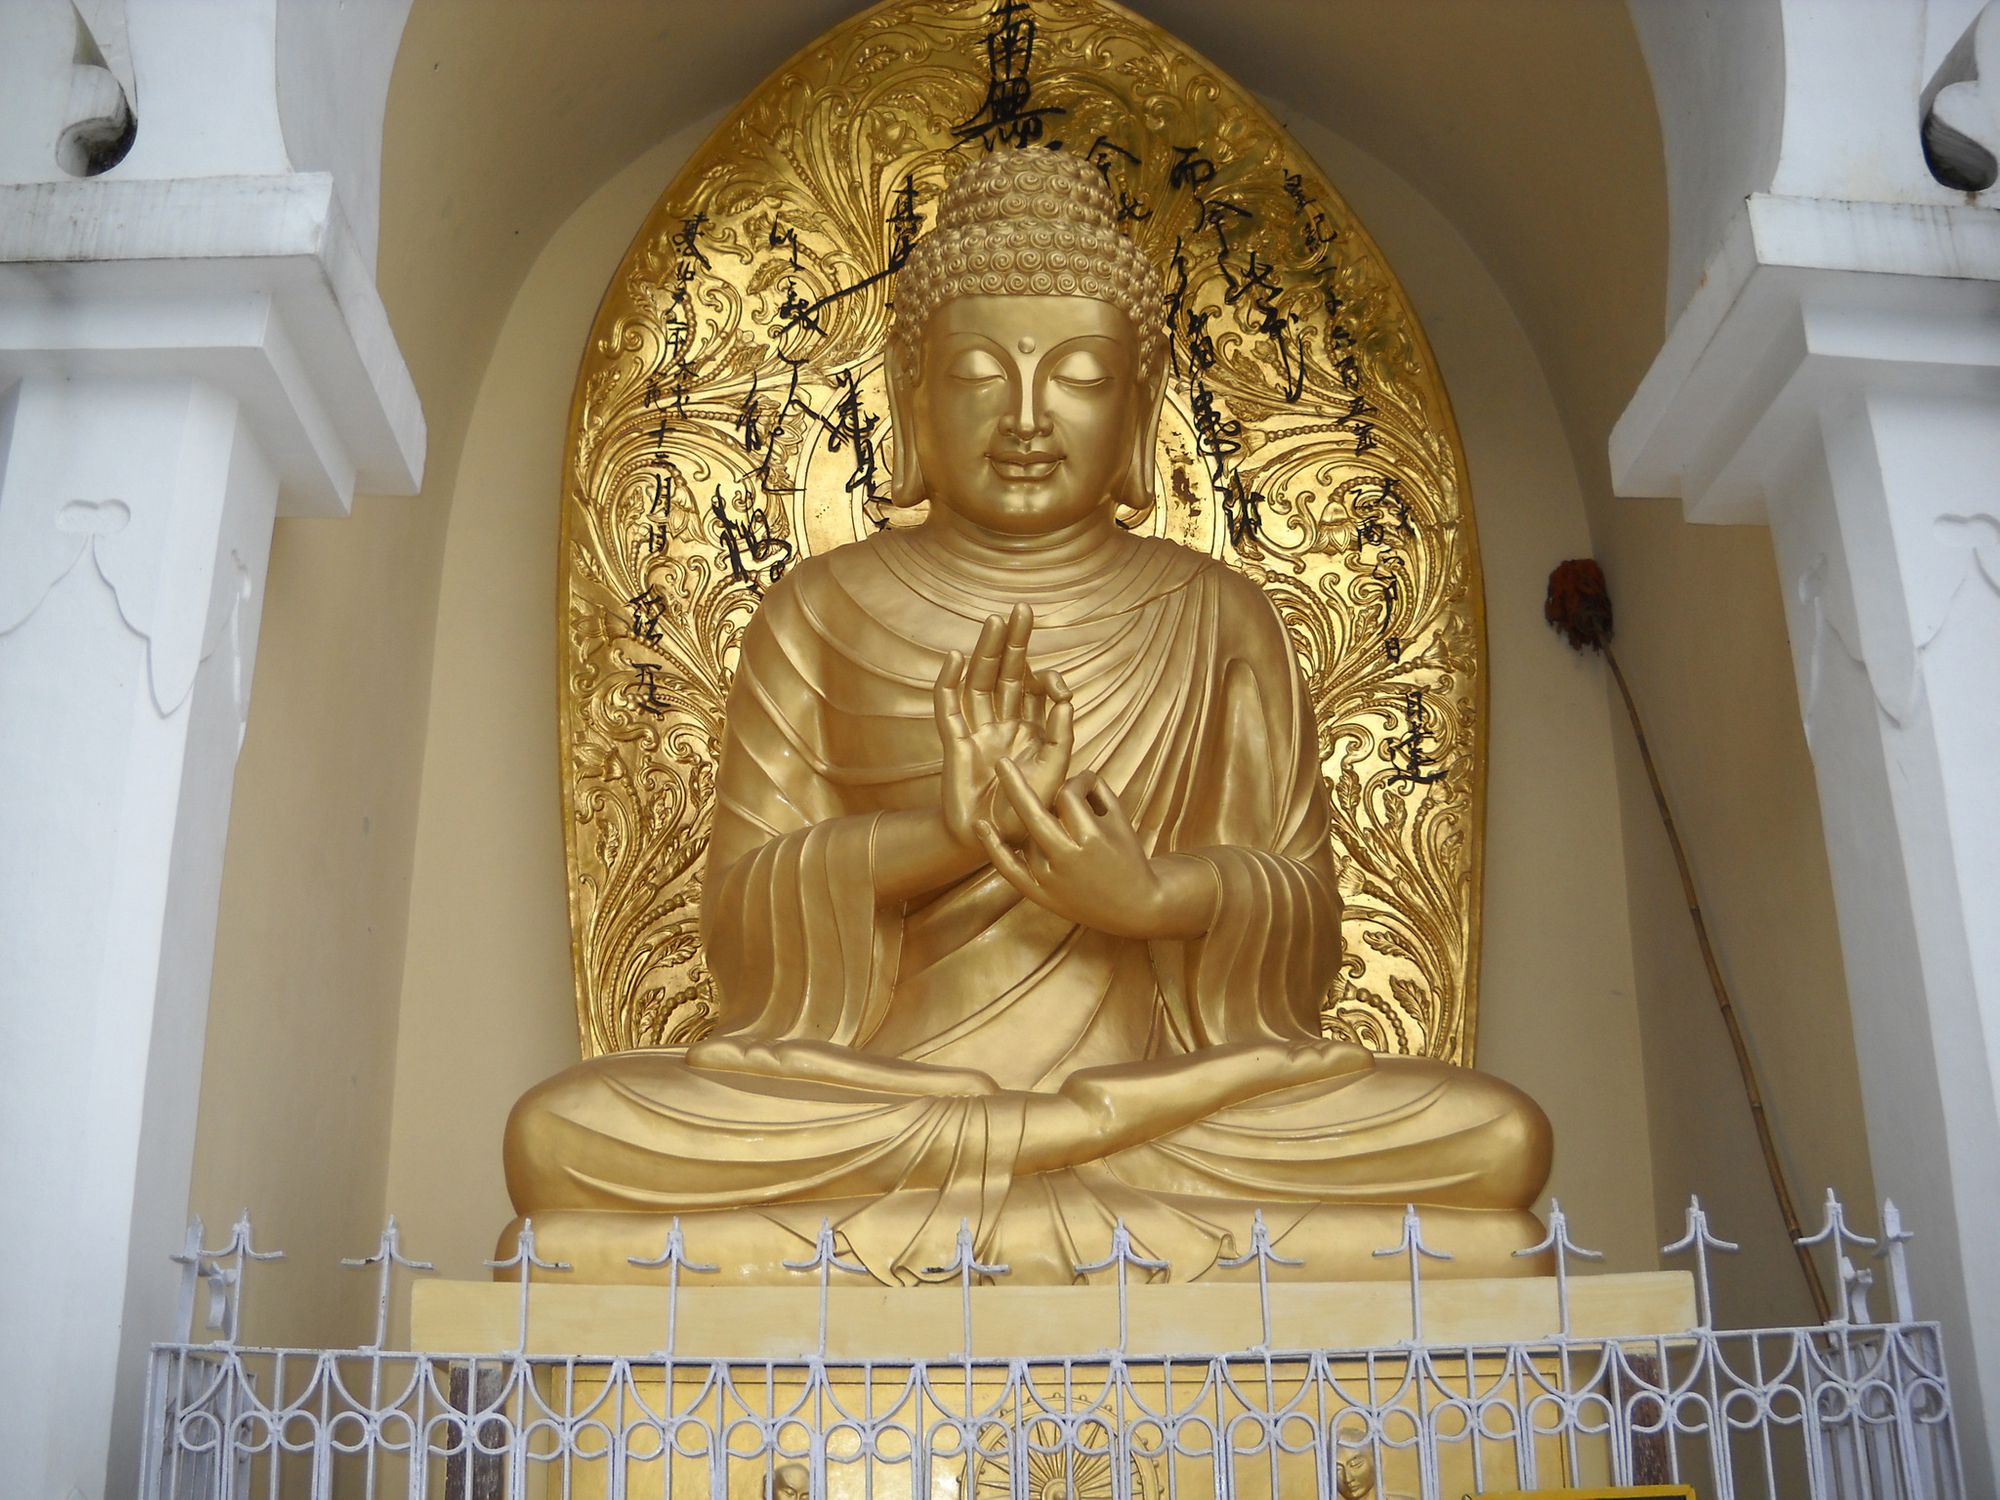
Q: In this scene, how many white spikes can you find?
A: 14